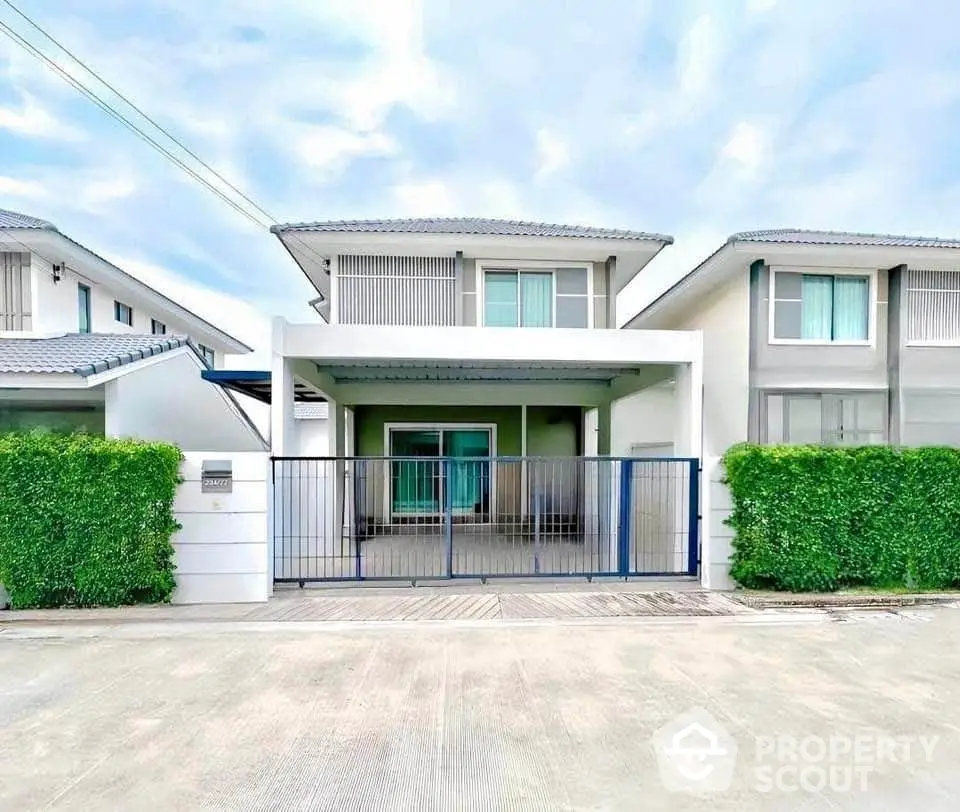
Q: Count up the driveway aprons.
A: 1